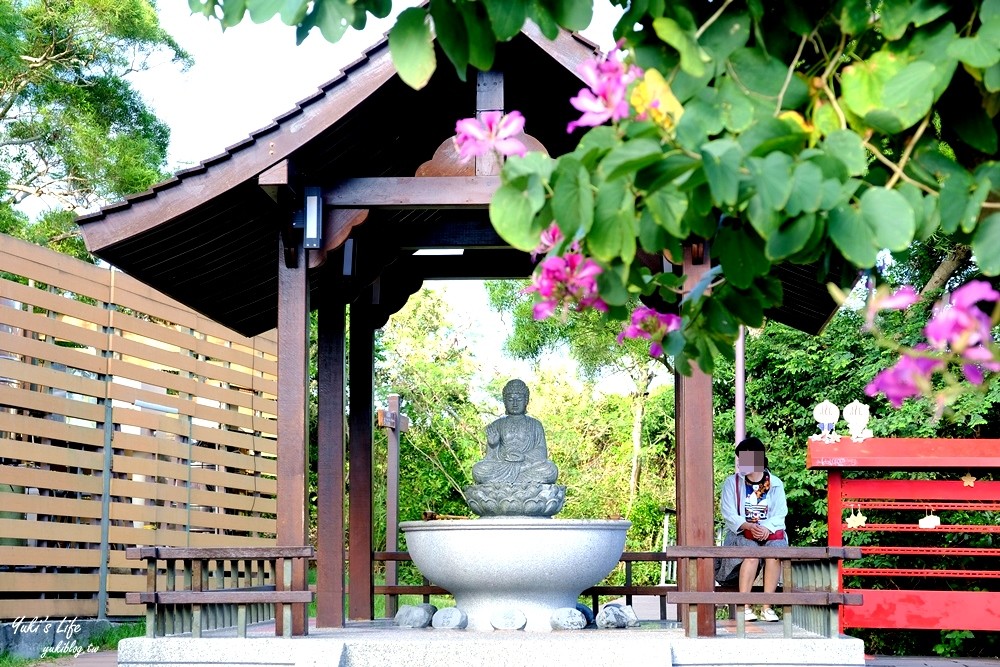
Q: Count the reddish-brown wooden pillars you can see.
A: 4